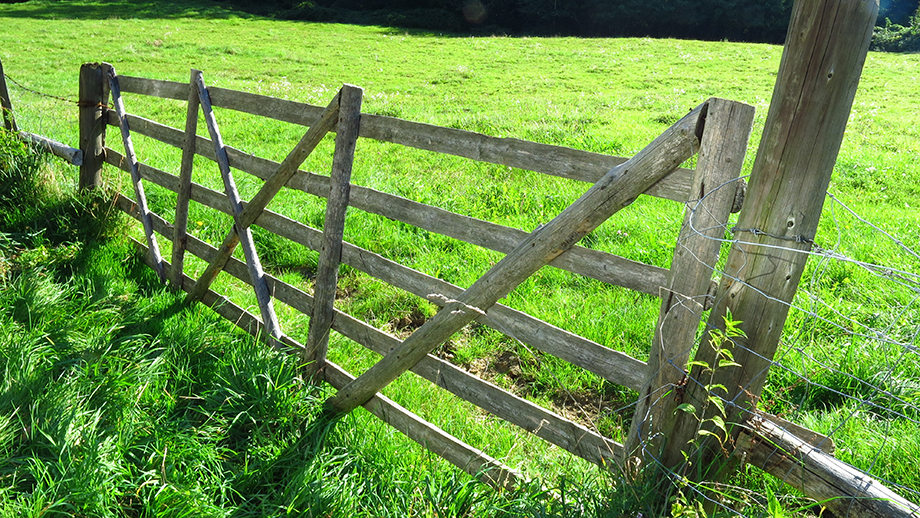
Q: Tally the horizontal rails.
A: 5